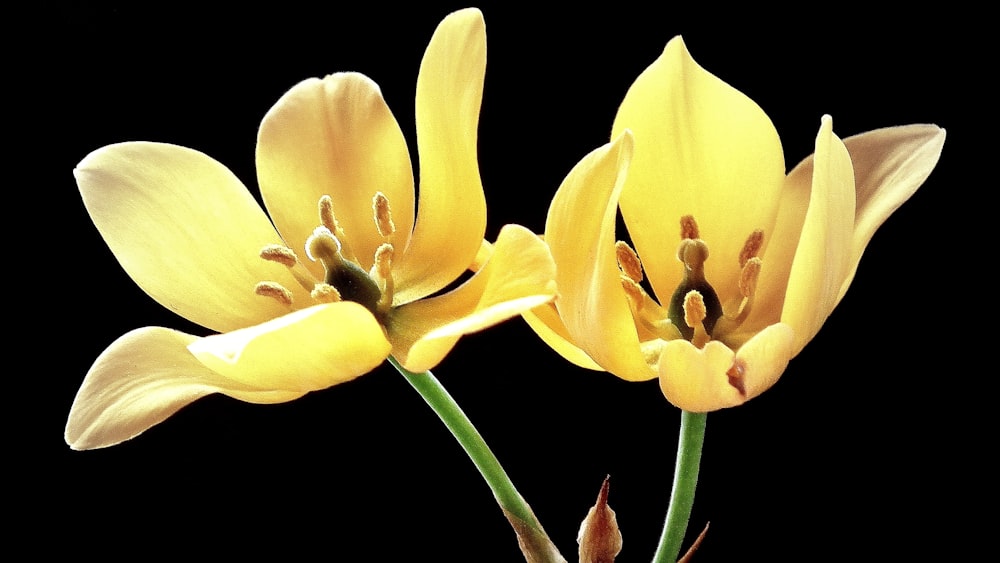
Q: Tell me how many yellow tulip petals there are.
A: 12